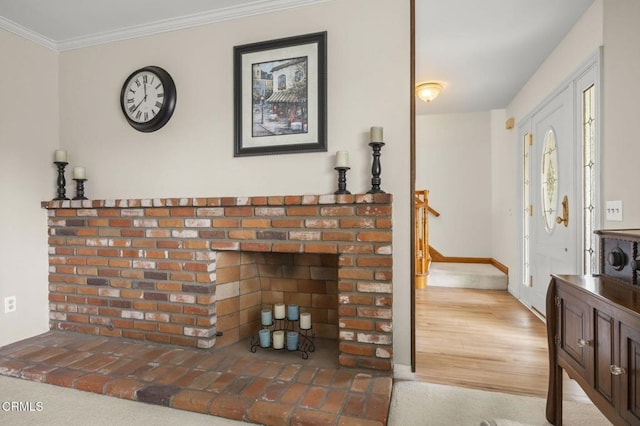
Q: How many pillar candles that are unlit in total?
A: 11